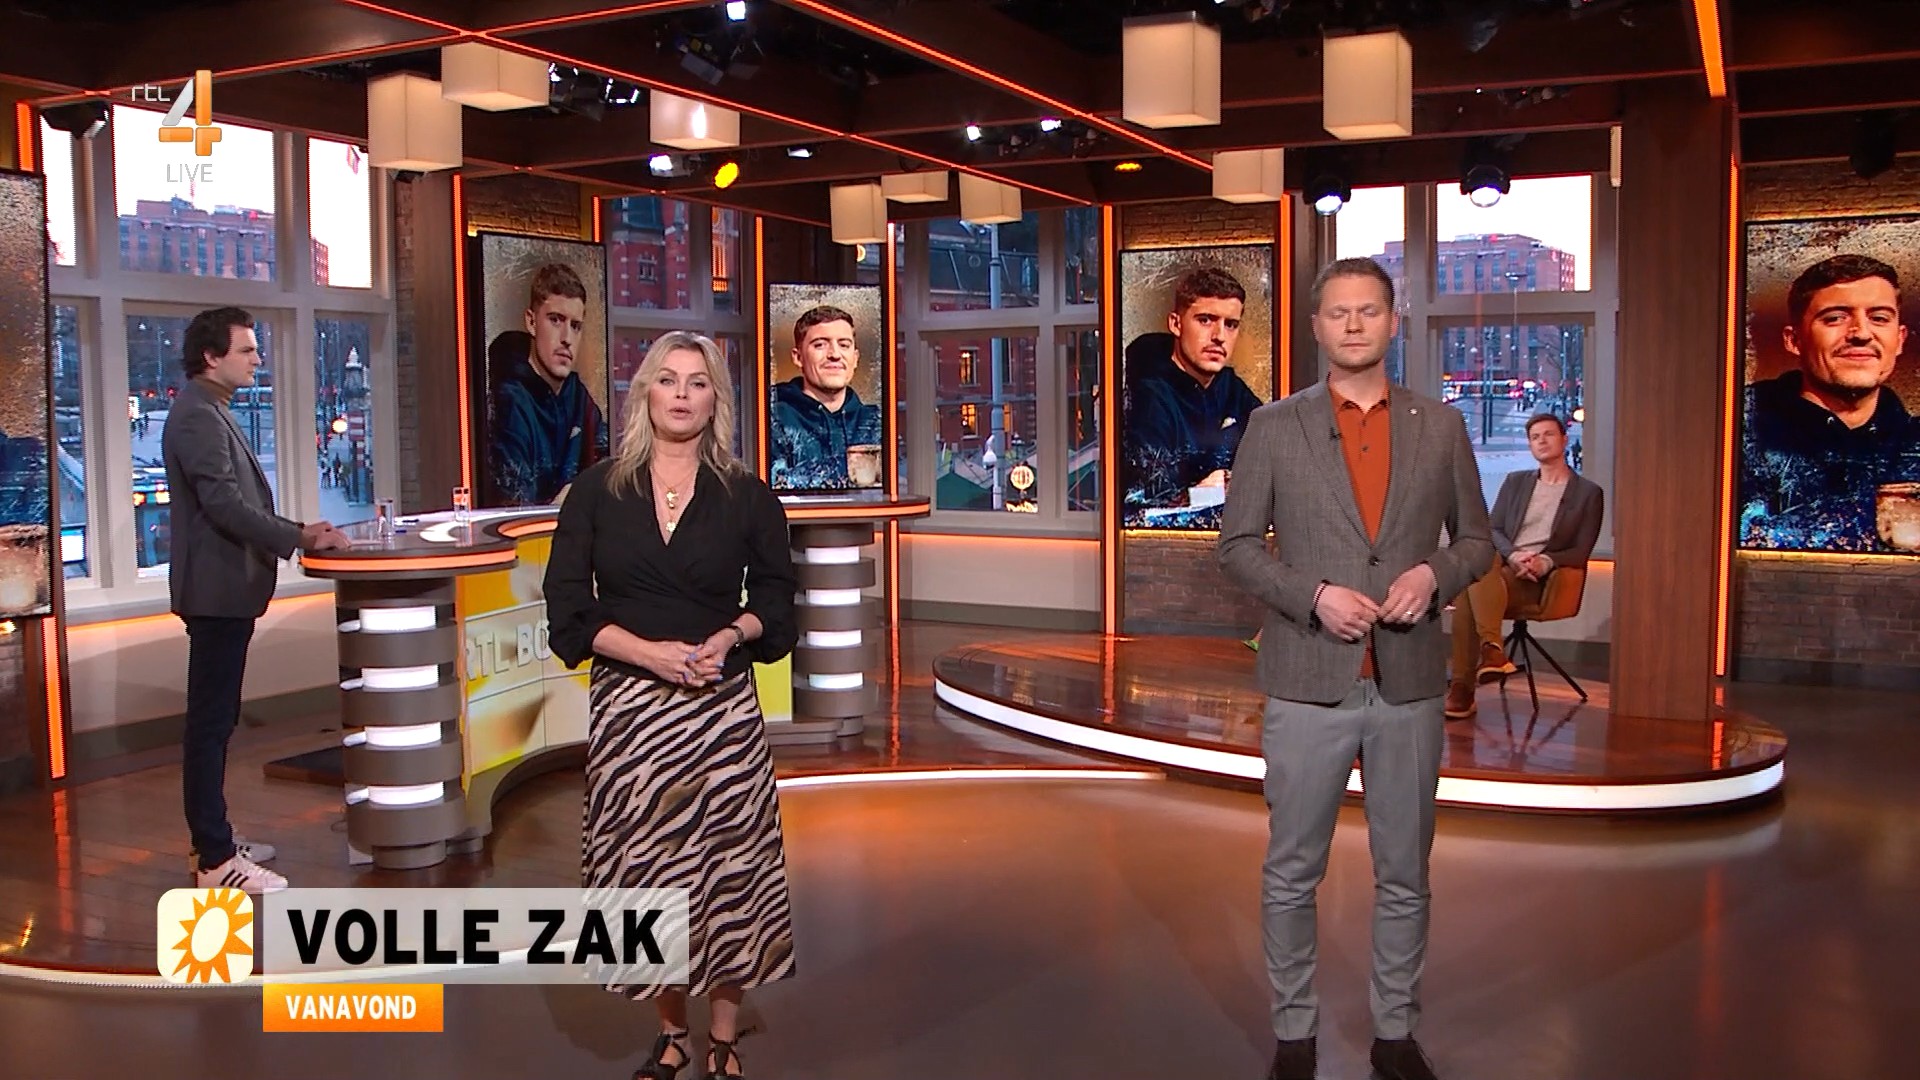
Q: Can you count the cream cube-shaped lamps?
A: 9